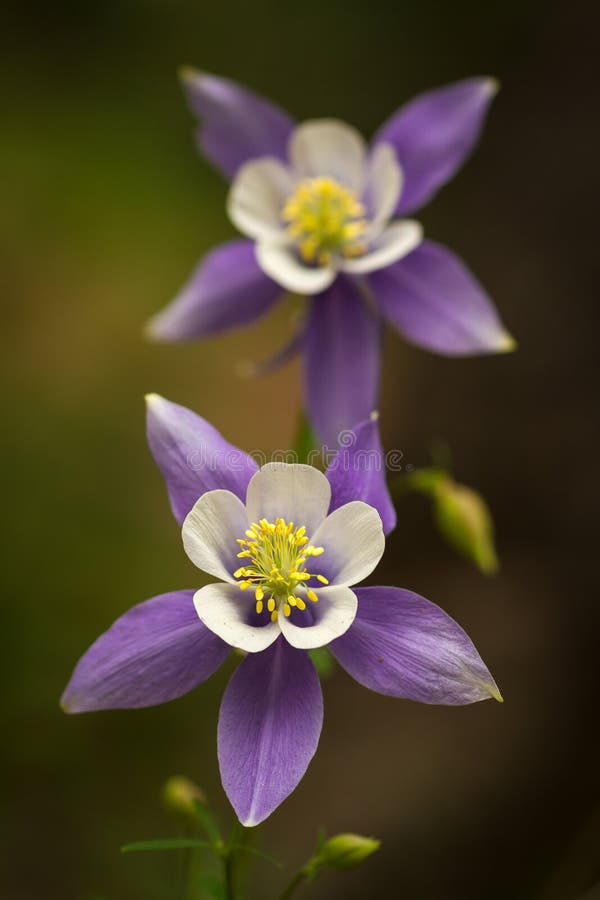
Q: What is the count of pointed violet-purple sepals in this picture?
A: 10